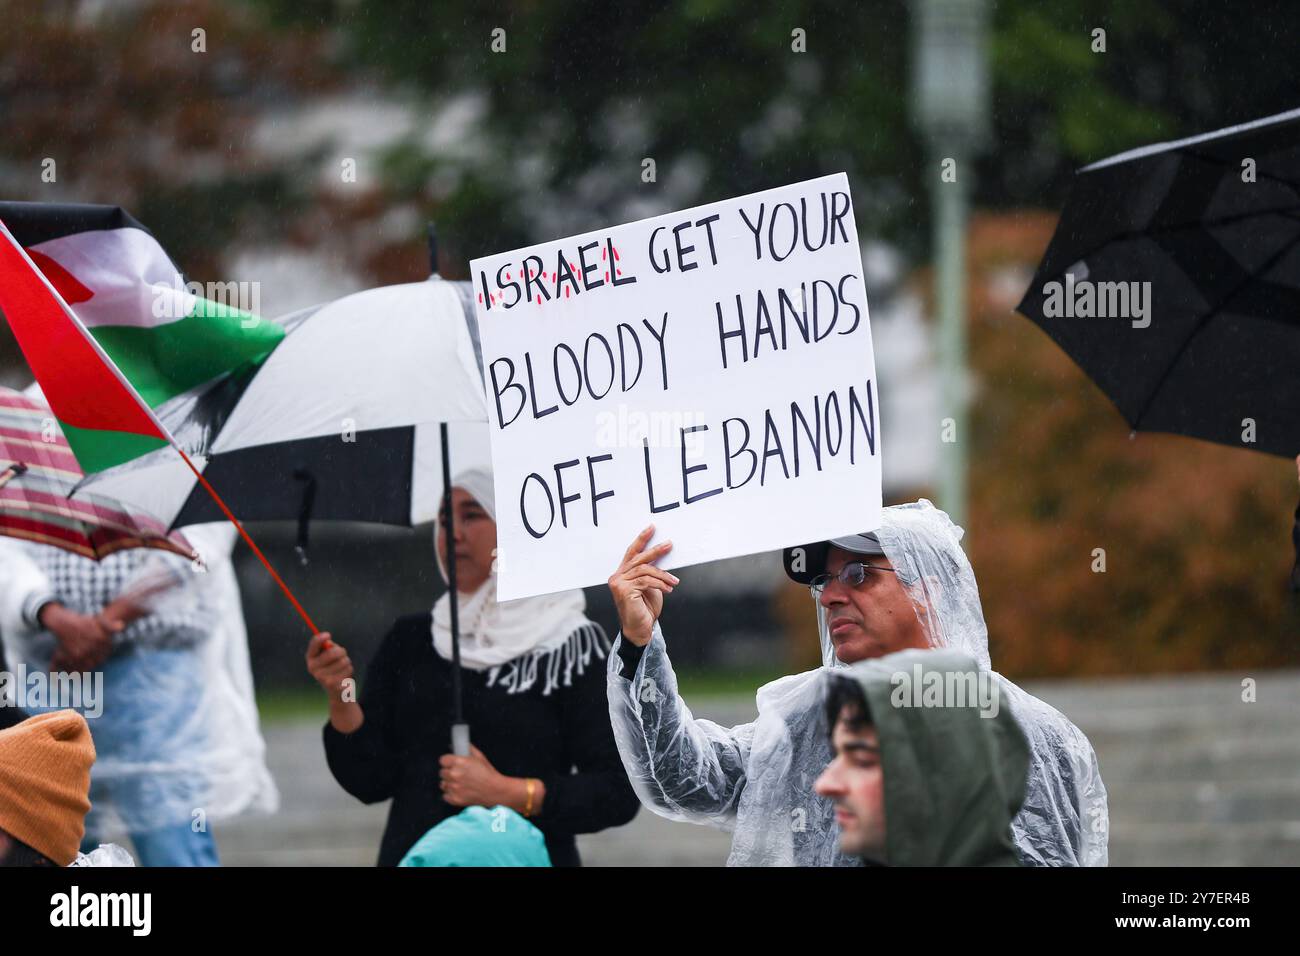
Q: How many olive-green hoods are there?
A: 1